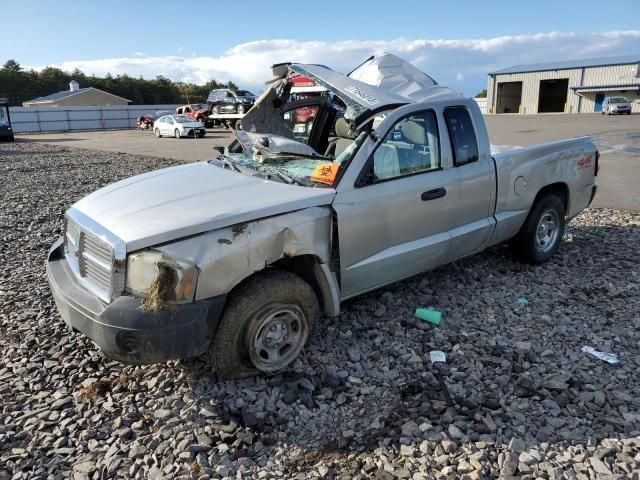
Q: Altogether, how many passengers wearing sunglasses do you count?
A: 0